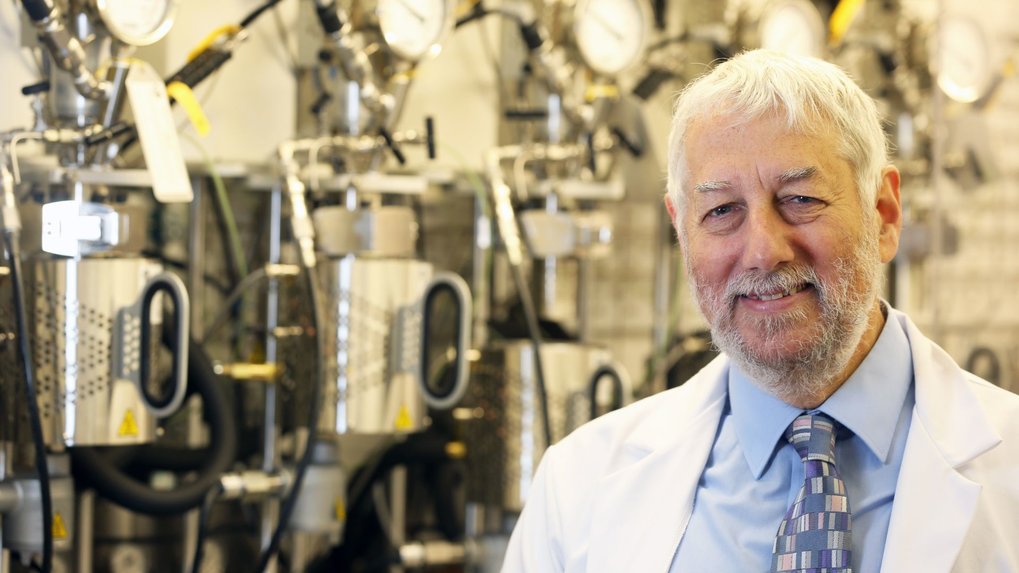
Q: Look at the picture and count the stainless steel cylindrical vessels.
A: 3